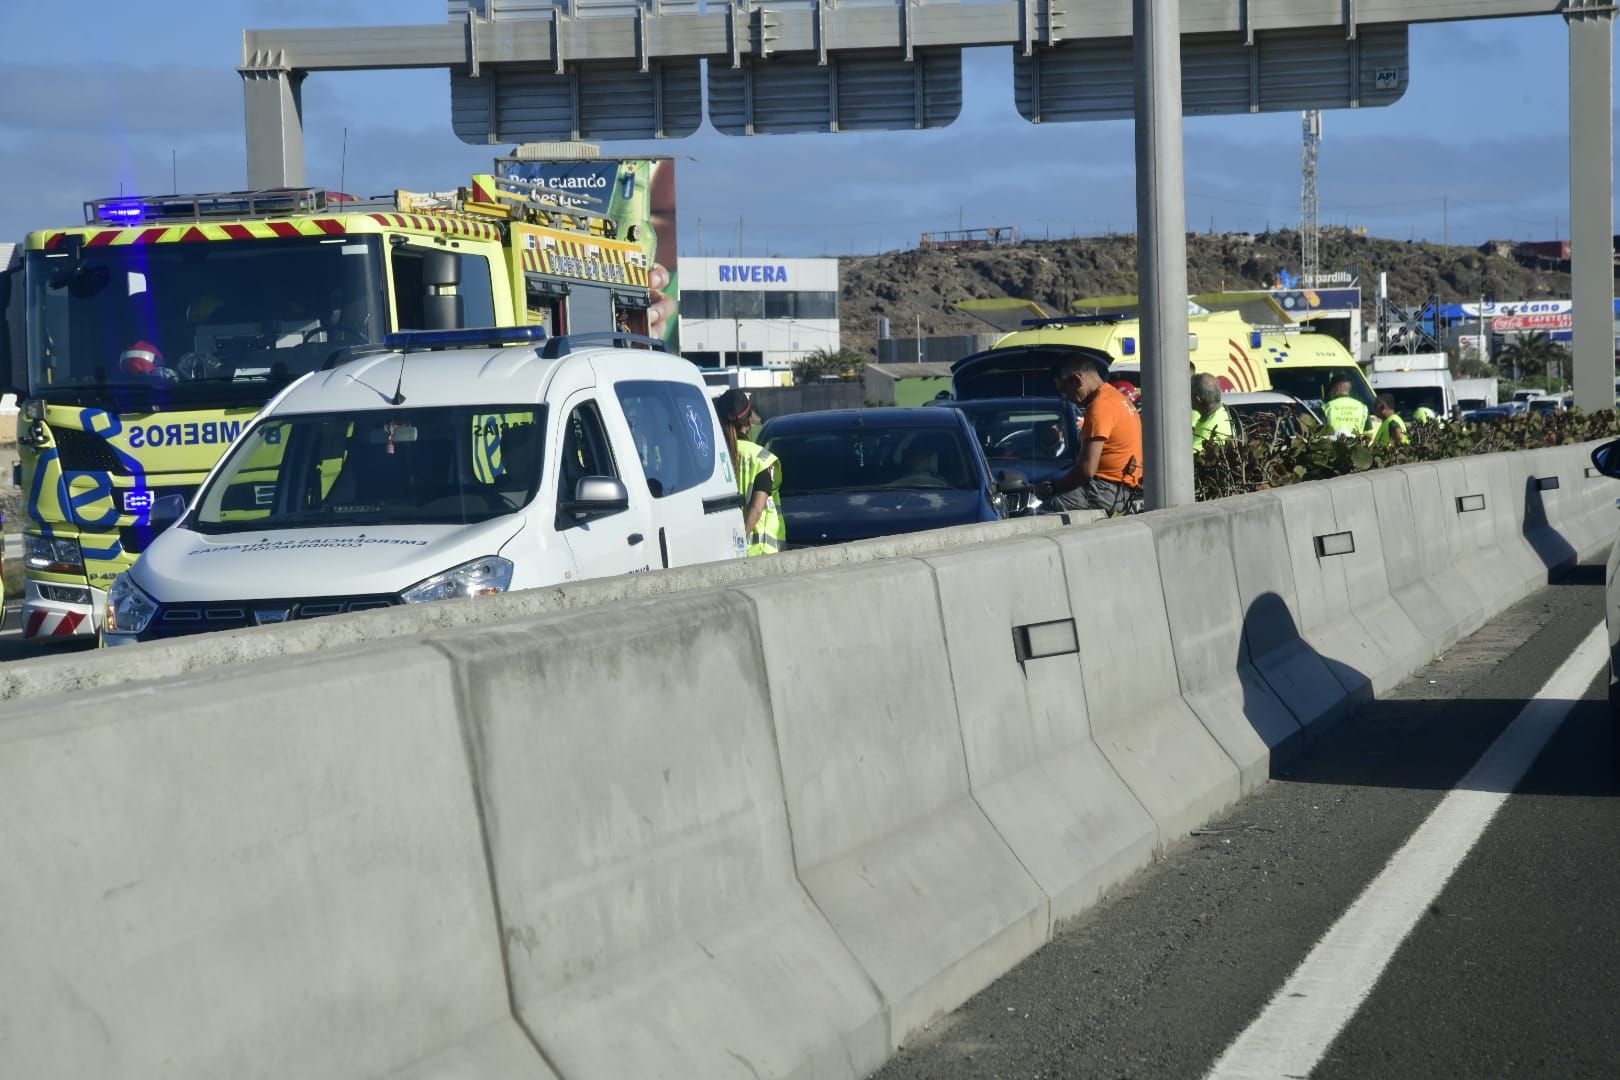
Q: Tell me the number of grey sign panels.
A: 3